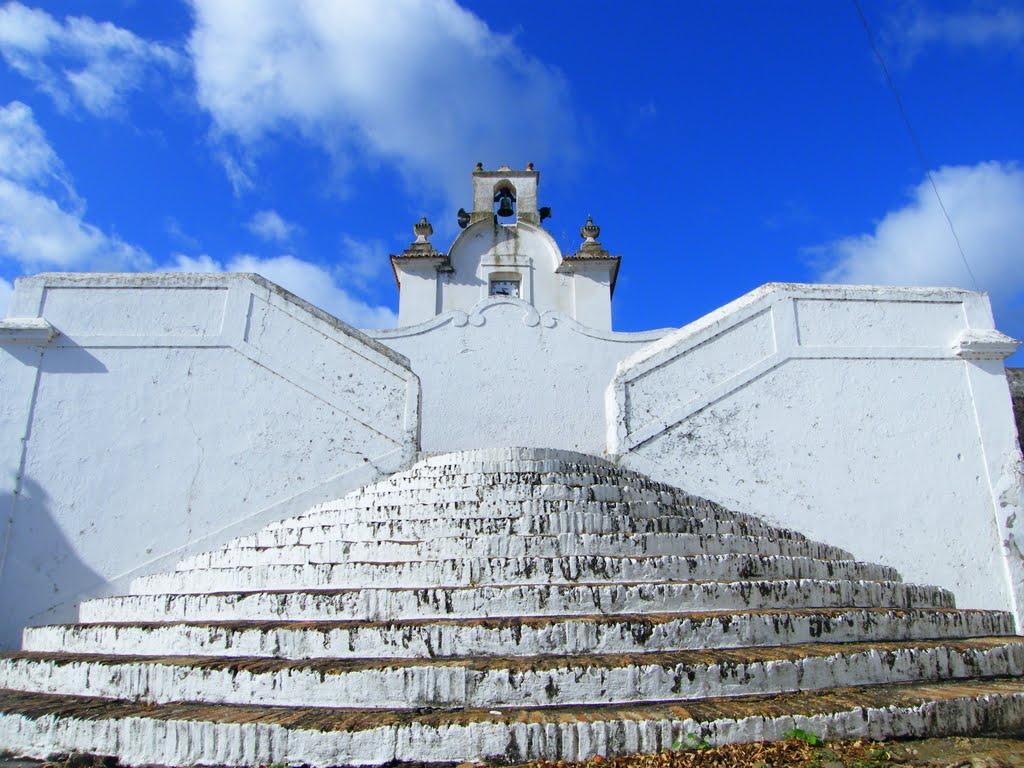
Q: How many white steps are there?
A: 12